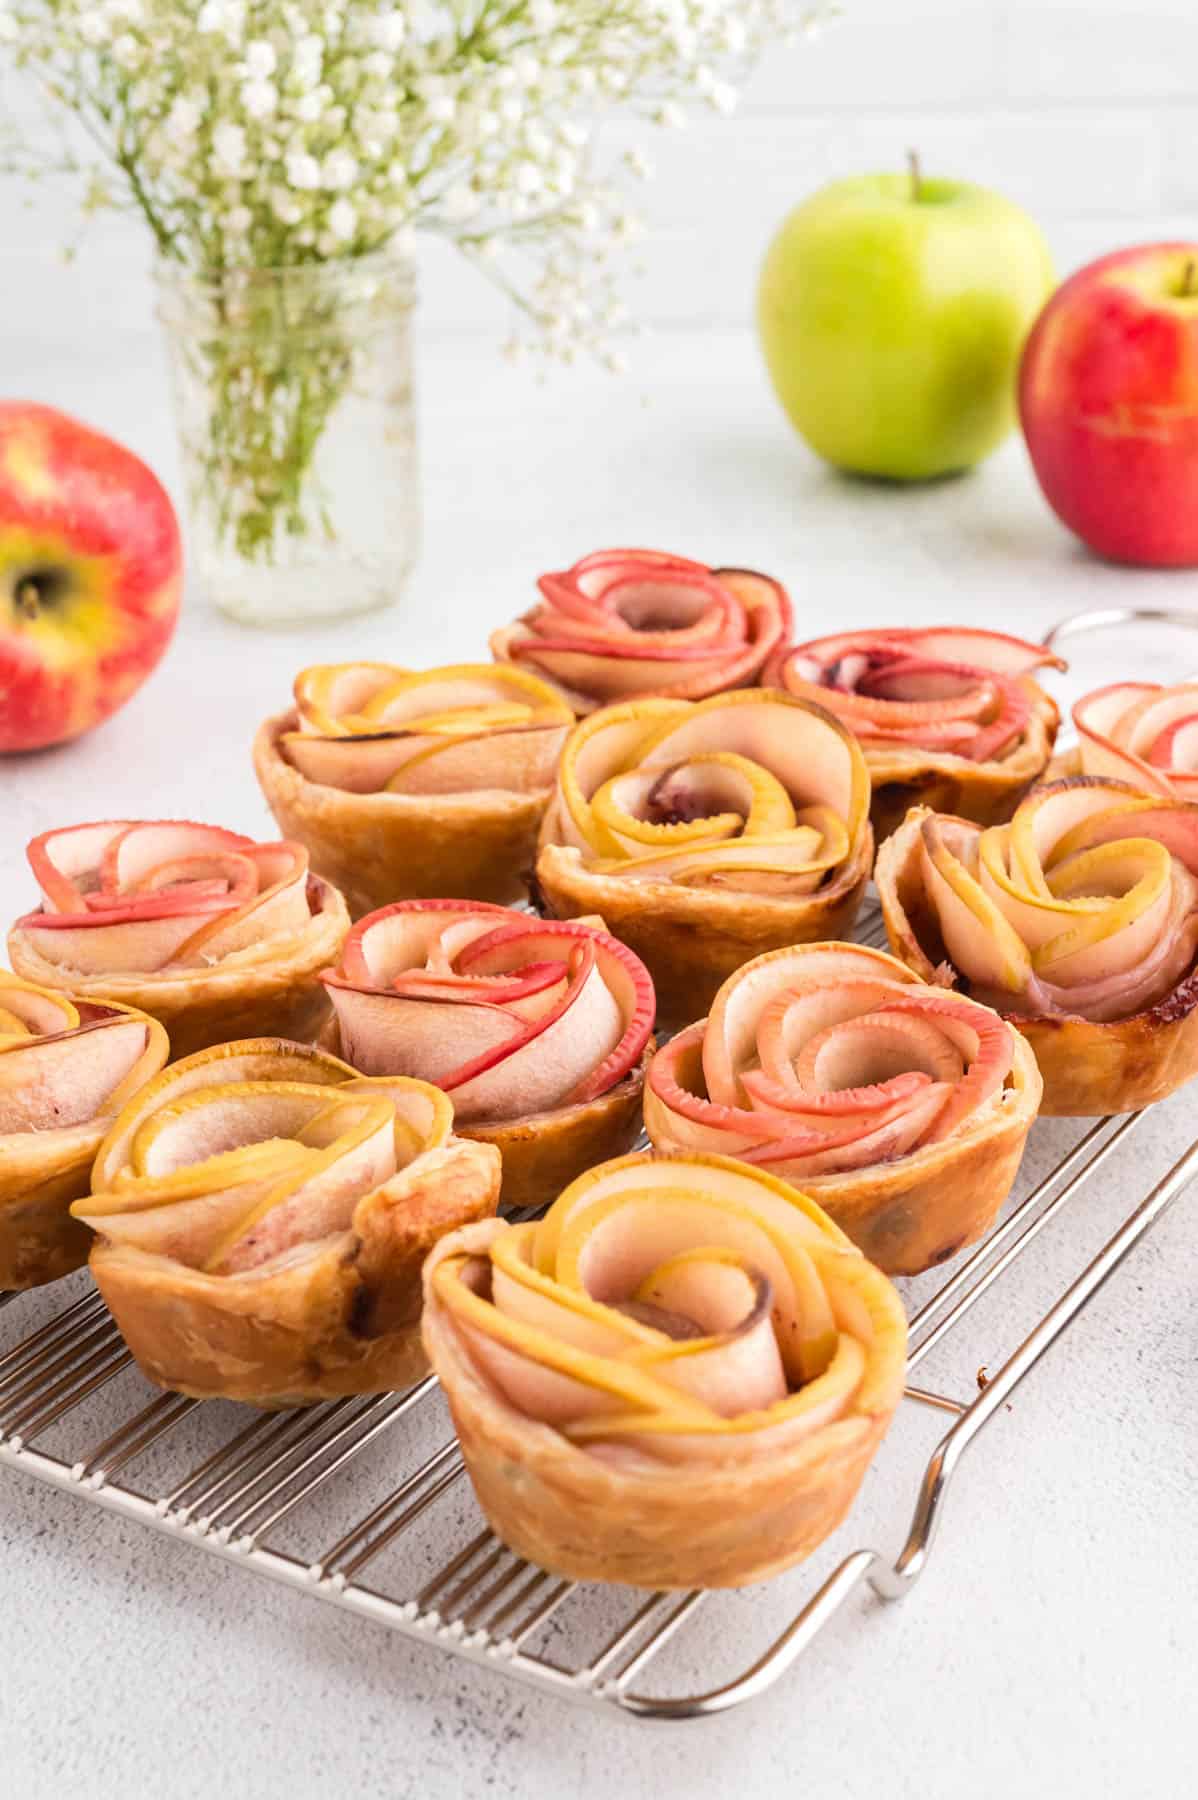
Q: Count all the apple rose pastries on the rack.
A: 12